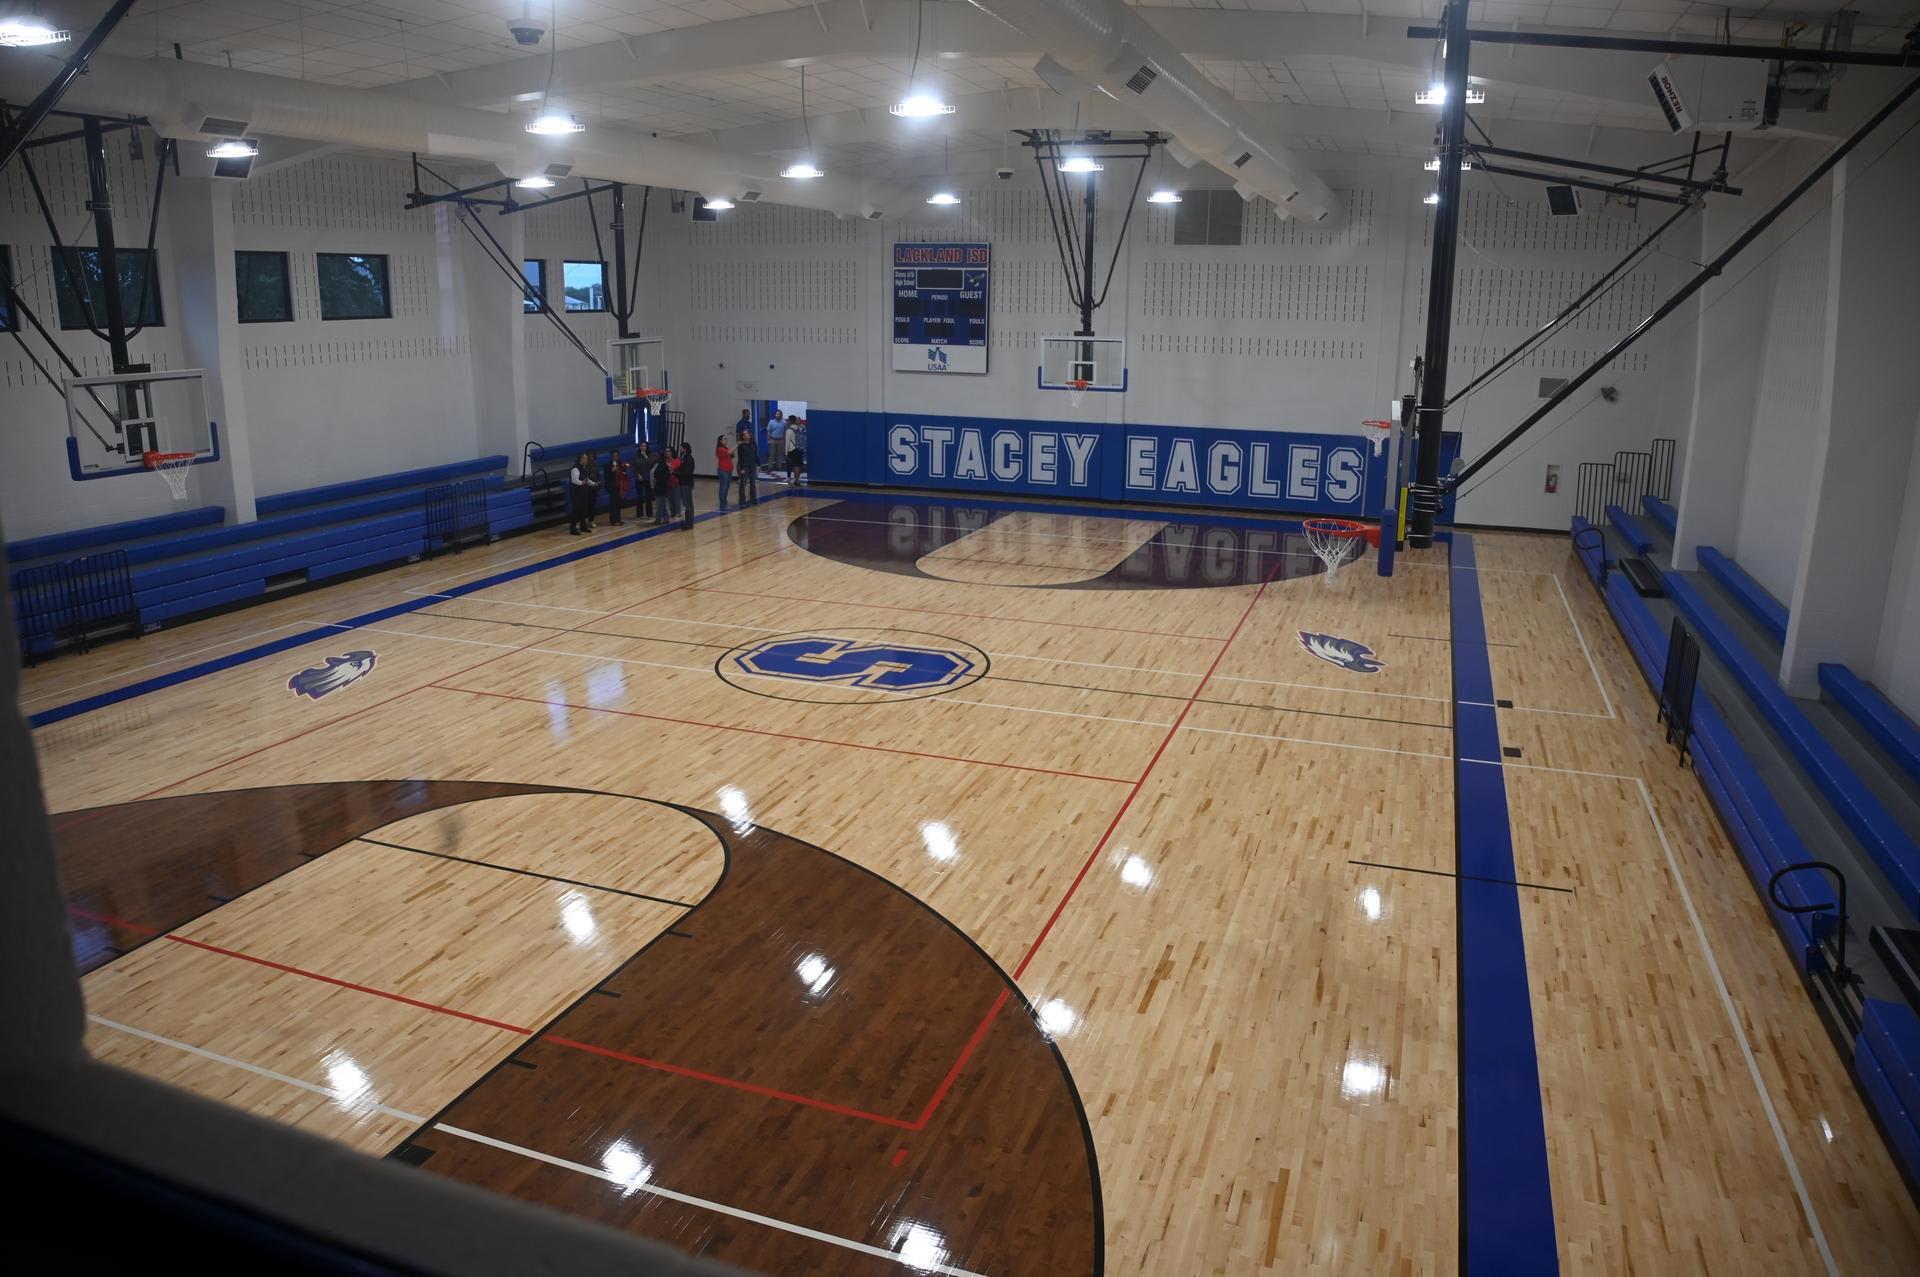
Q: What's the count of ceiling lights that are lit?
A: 13